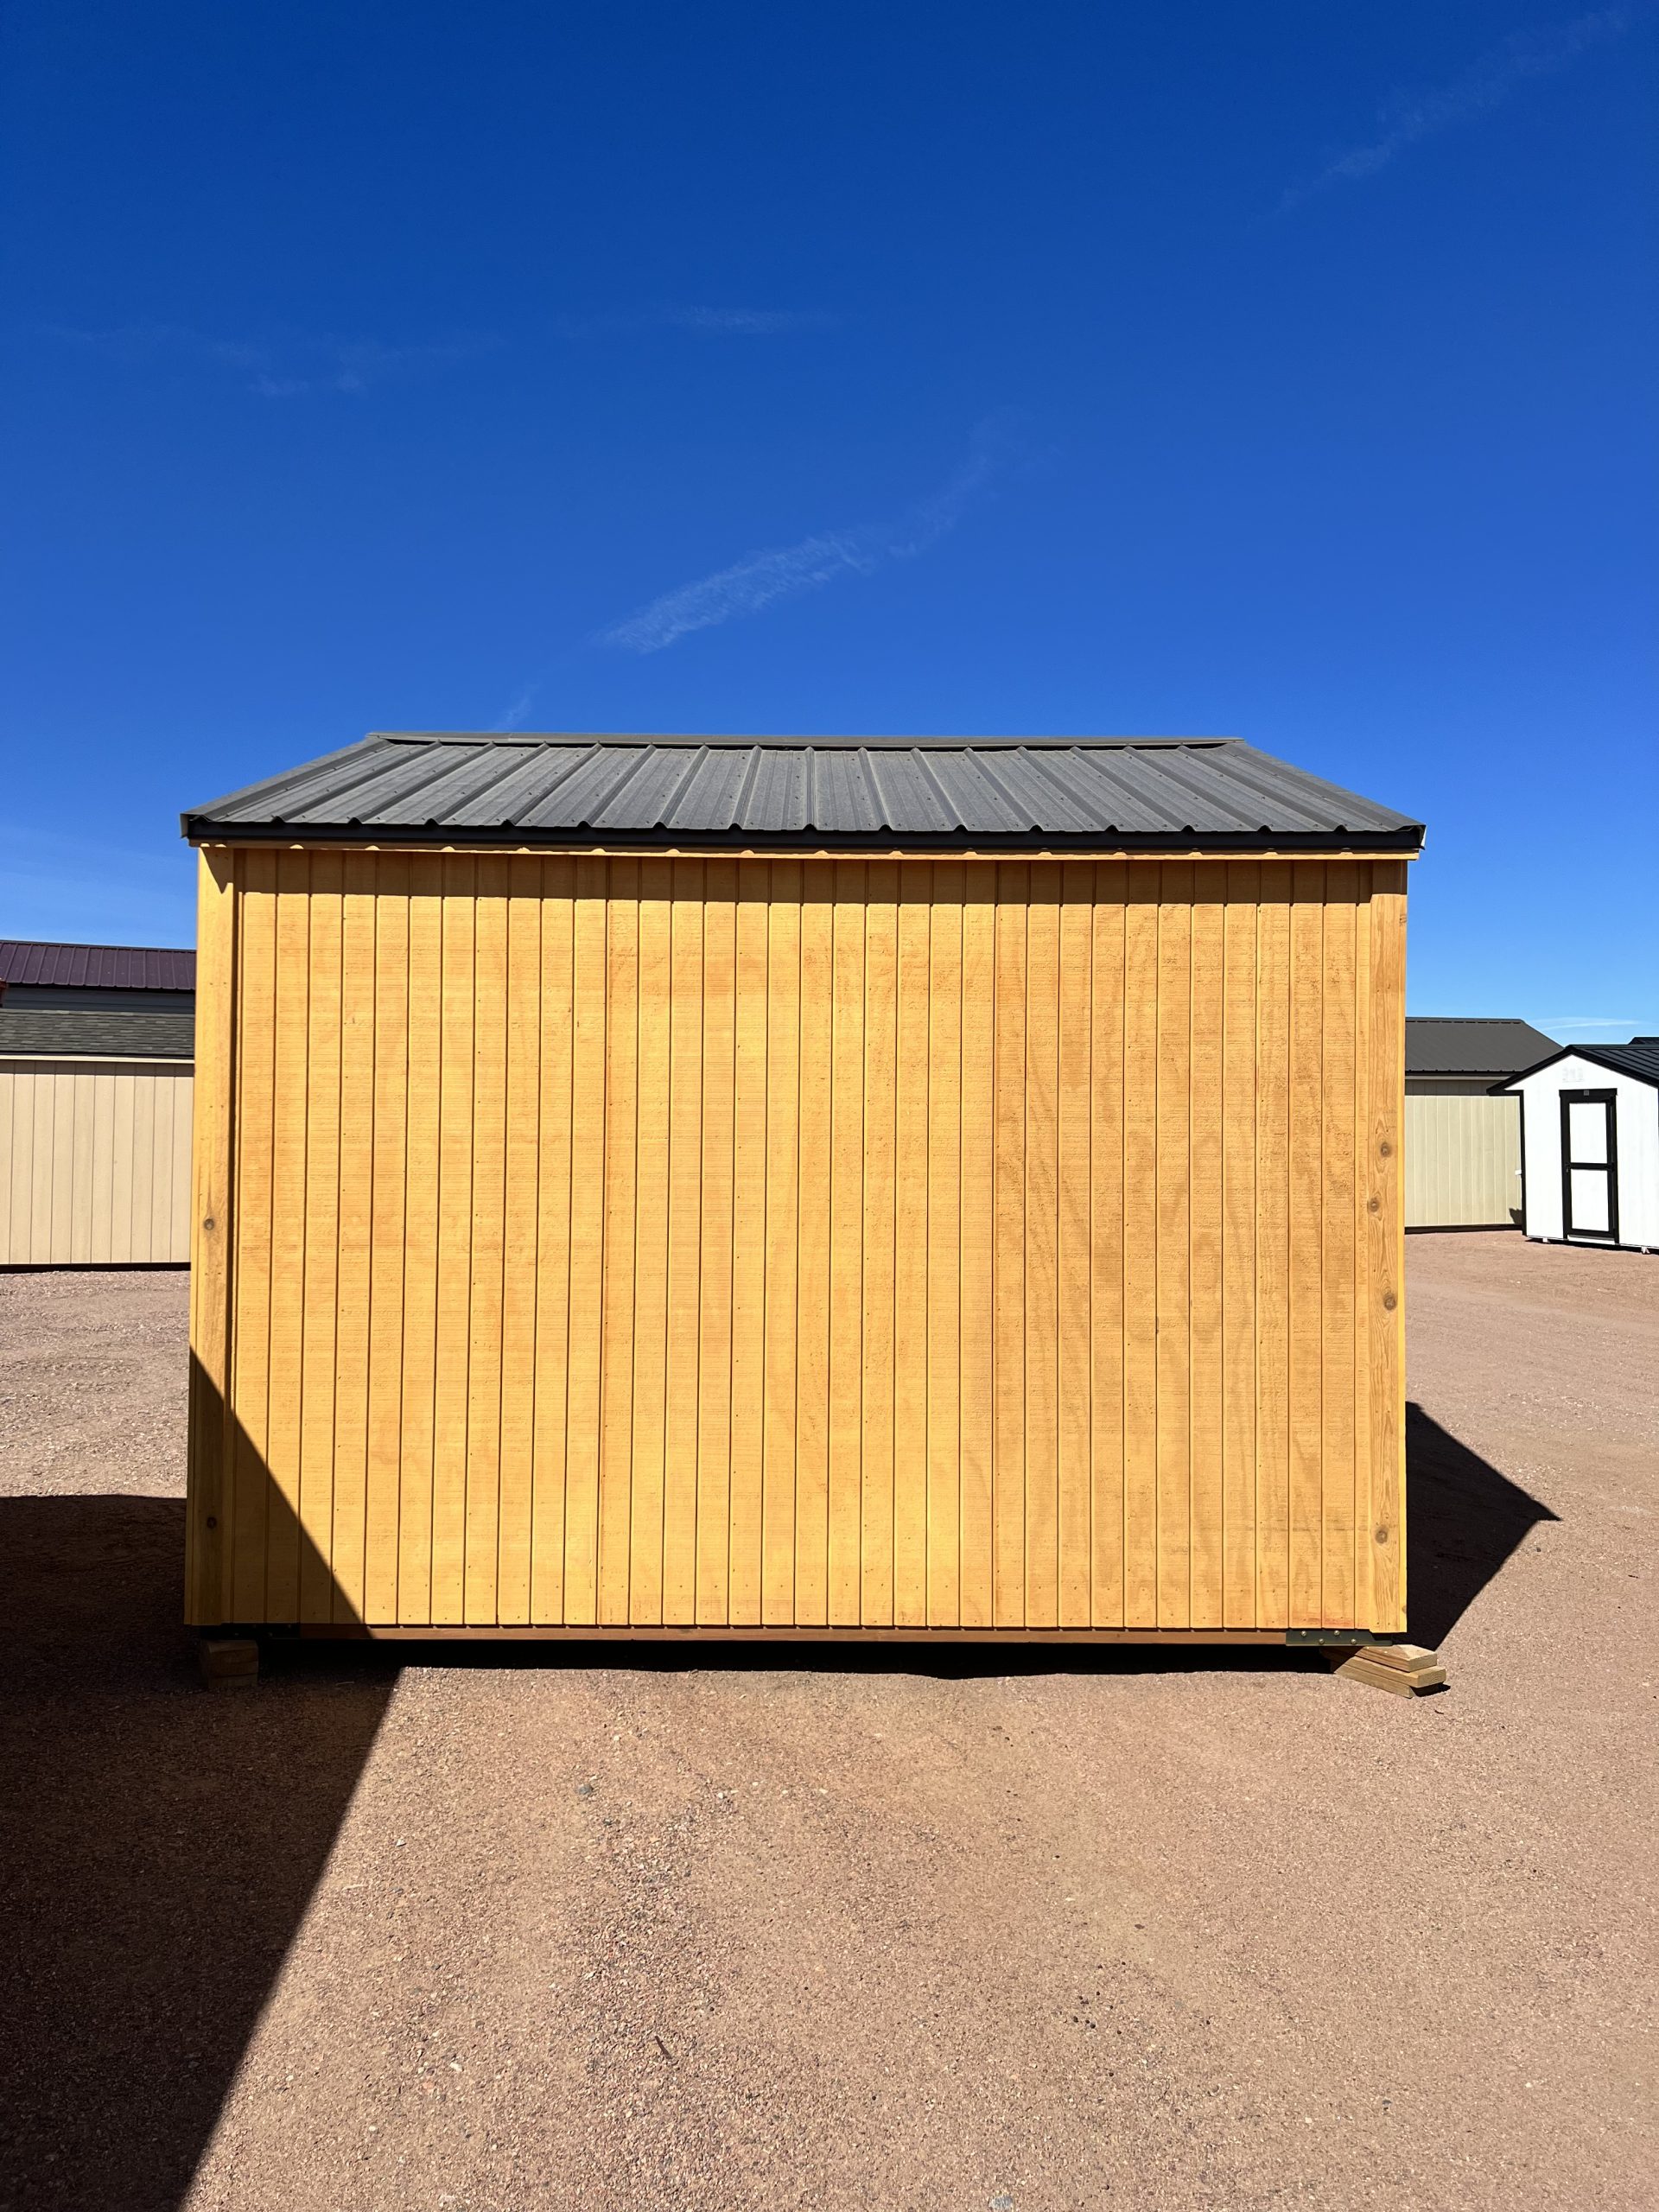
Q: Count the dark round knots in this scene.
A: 6